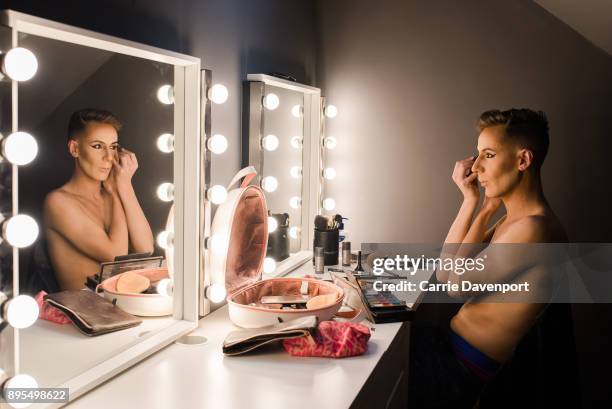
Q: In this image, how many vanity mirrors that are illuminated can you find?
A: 2